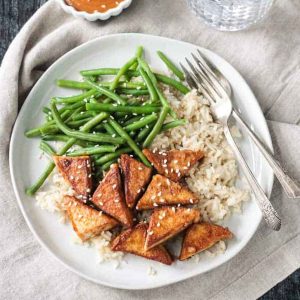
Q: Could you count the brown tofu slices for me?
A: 9